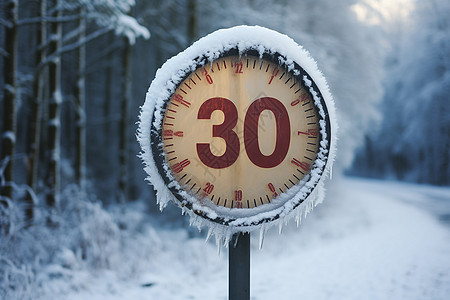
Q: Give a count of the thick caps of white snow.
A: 1